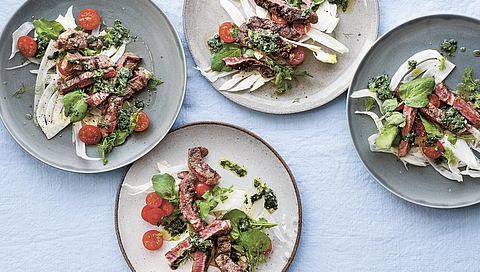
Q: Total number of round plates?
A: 4